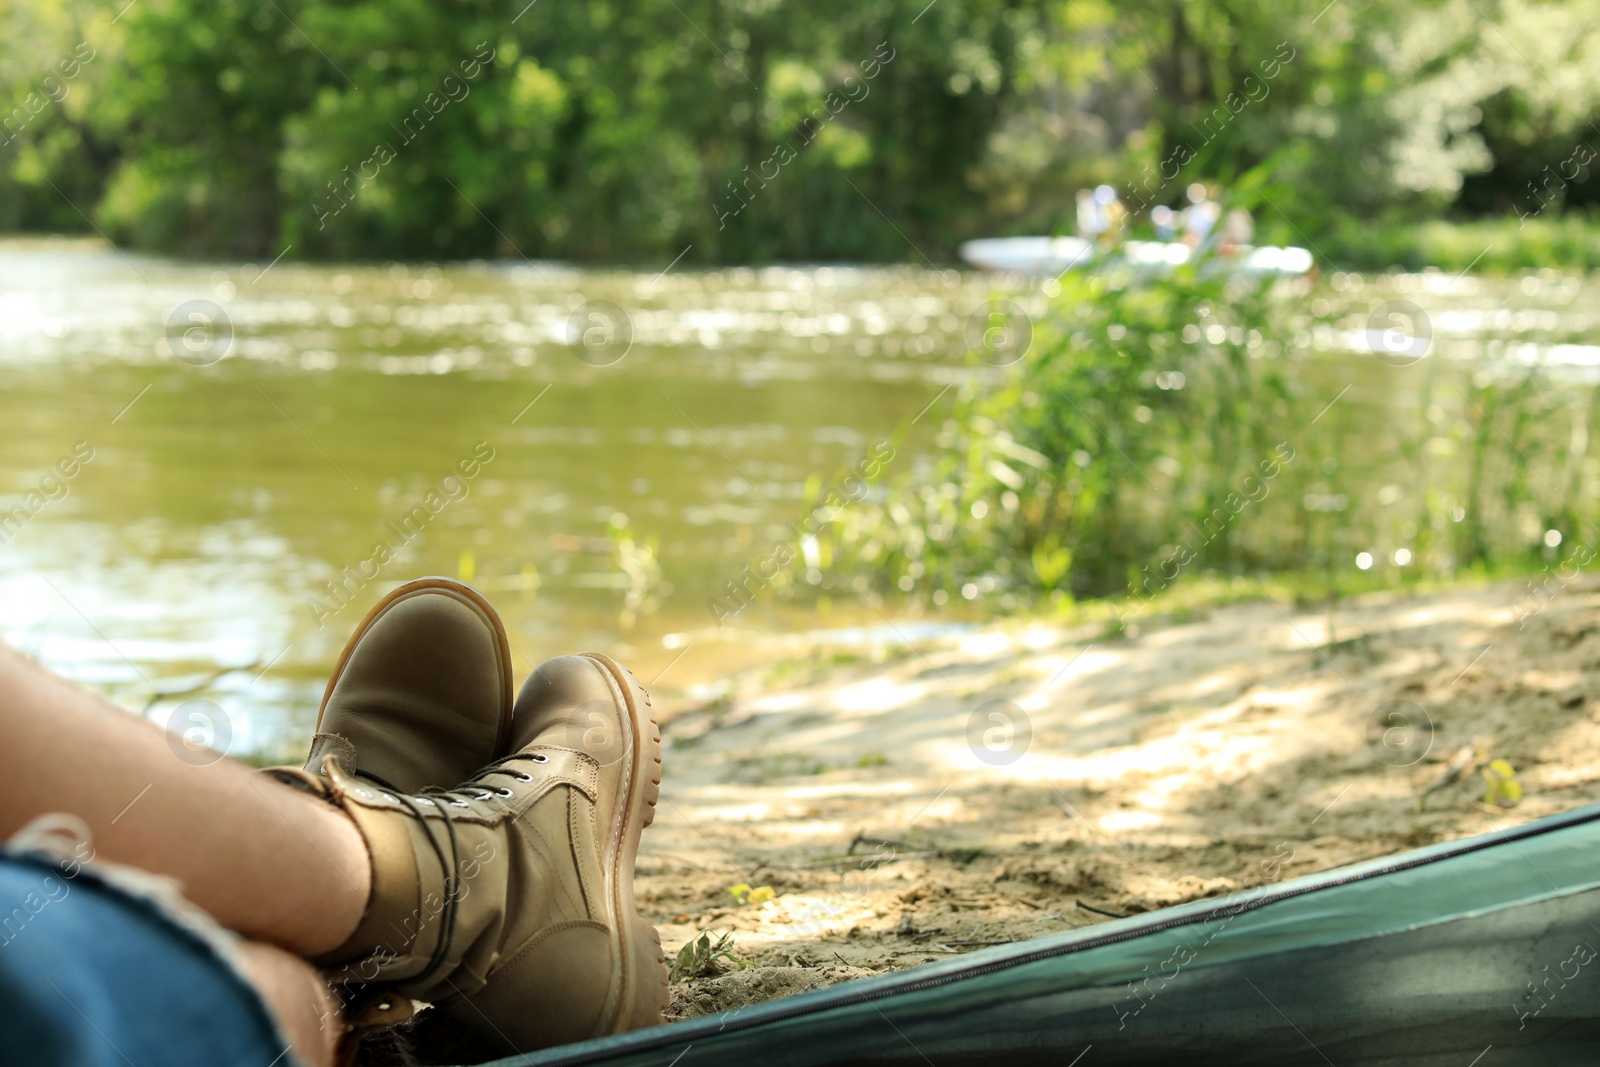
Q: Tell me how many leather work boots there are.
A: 2